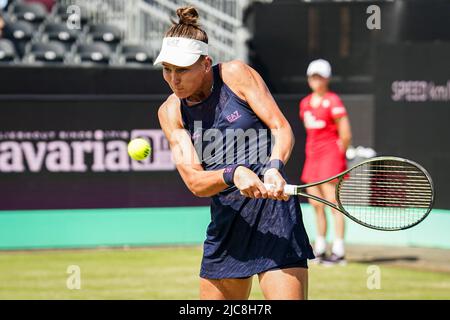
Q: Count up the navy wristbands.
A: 2